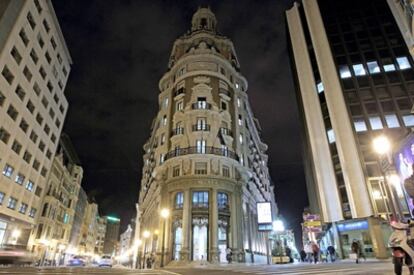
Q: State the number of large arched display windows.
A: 3